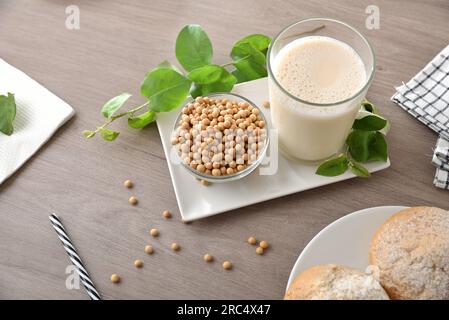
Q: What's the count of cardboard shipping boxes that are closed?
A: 0